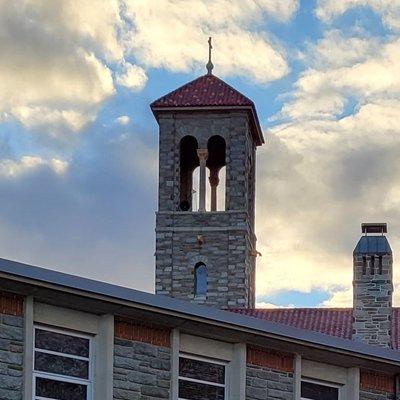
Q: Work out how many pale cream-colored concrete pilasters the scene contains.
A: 6